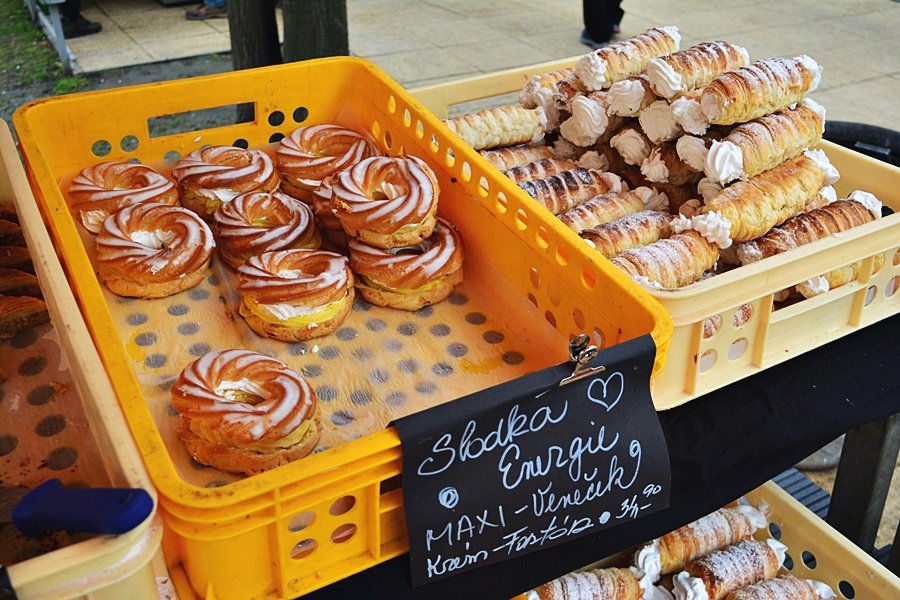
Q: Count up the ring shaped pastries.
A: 10